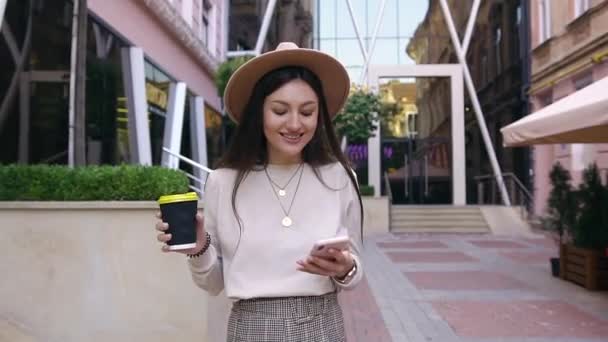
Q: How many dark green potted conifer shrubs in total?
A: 2